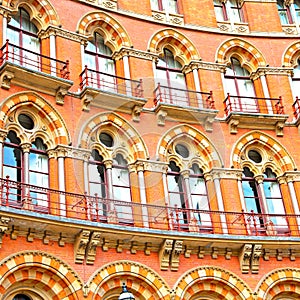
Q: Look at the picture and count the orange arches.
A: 13